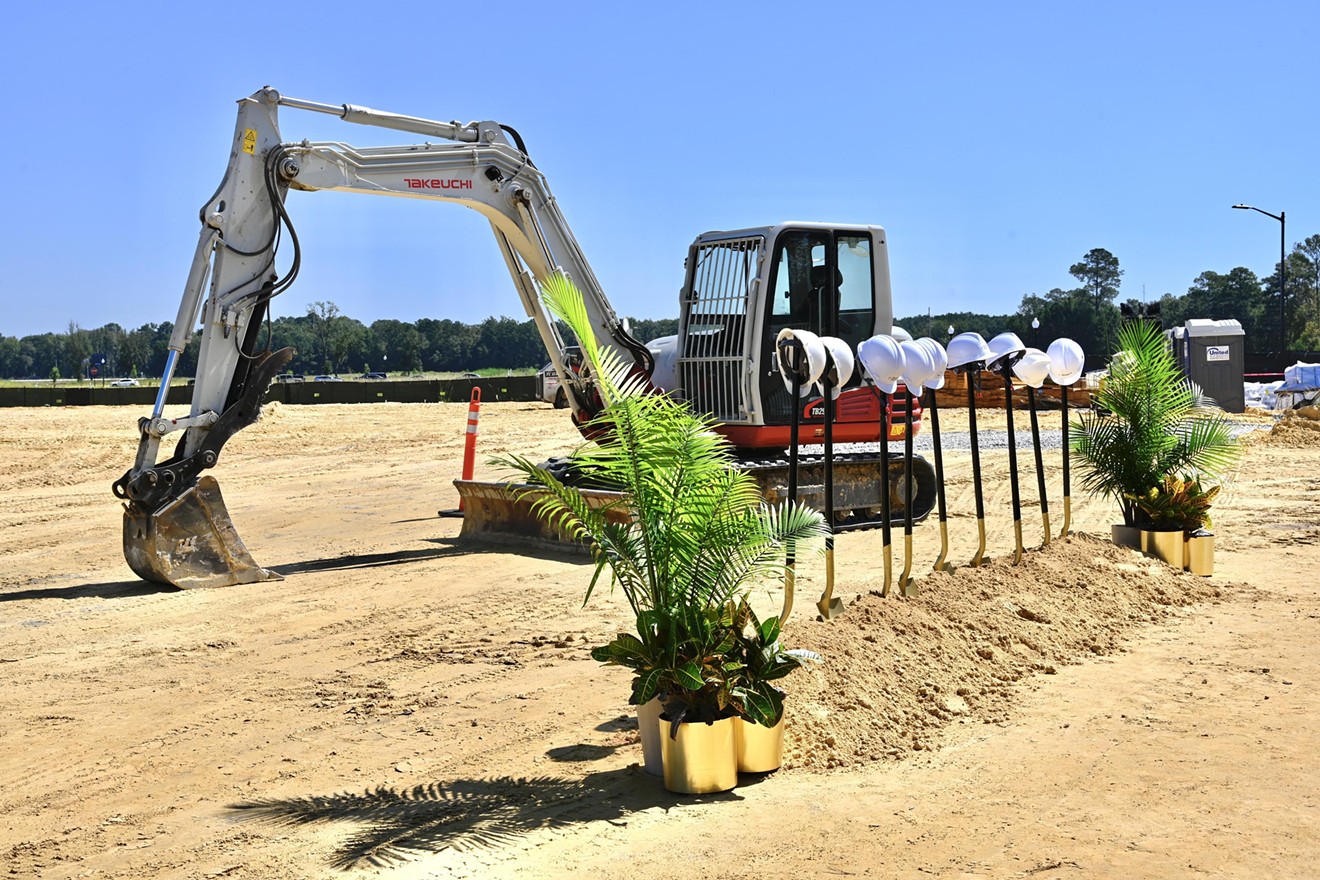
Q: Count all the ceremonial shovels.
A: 9